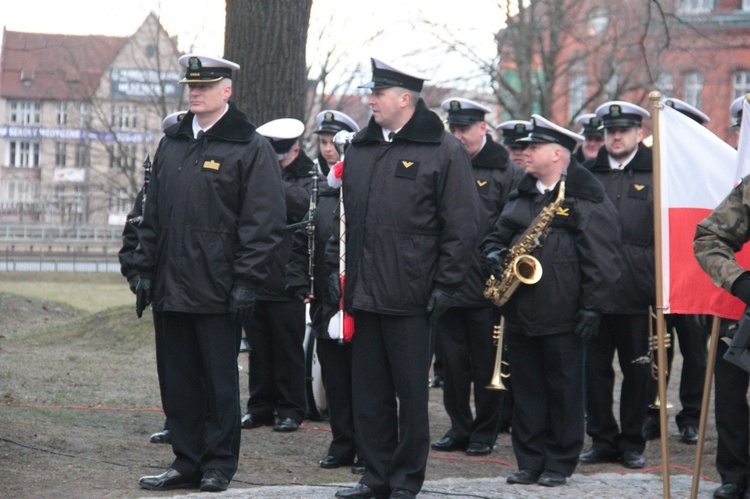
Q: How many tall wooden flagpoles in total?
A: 2